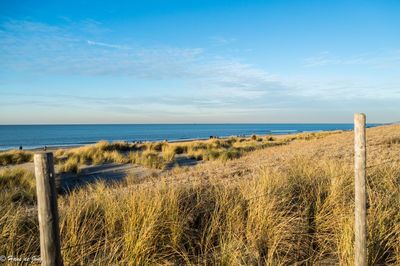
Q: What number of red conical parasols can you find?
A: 0